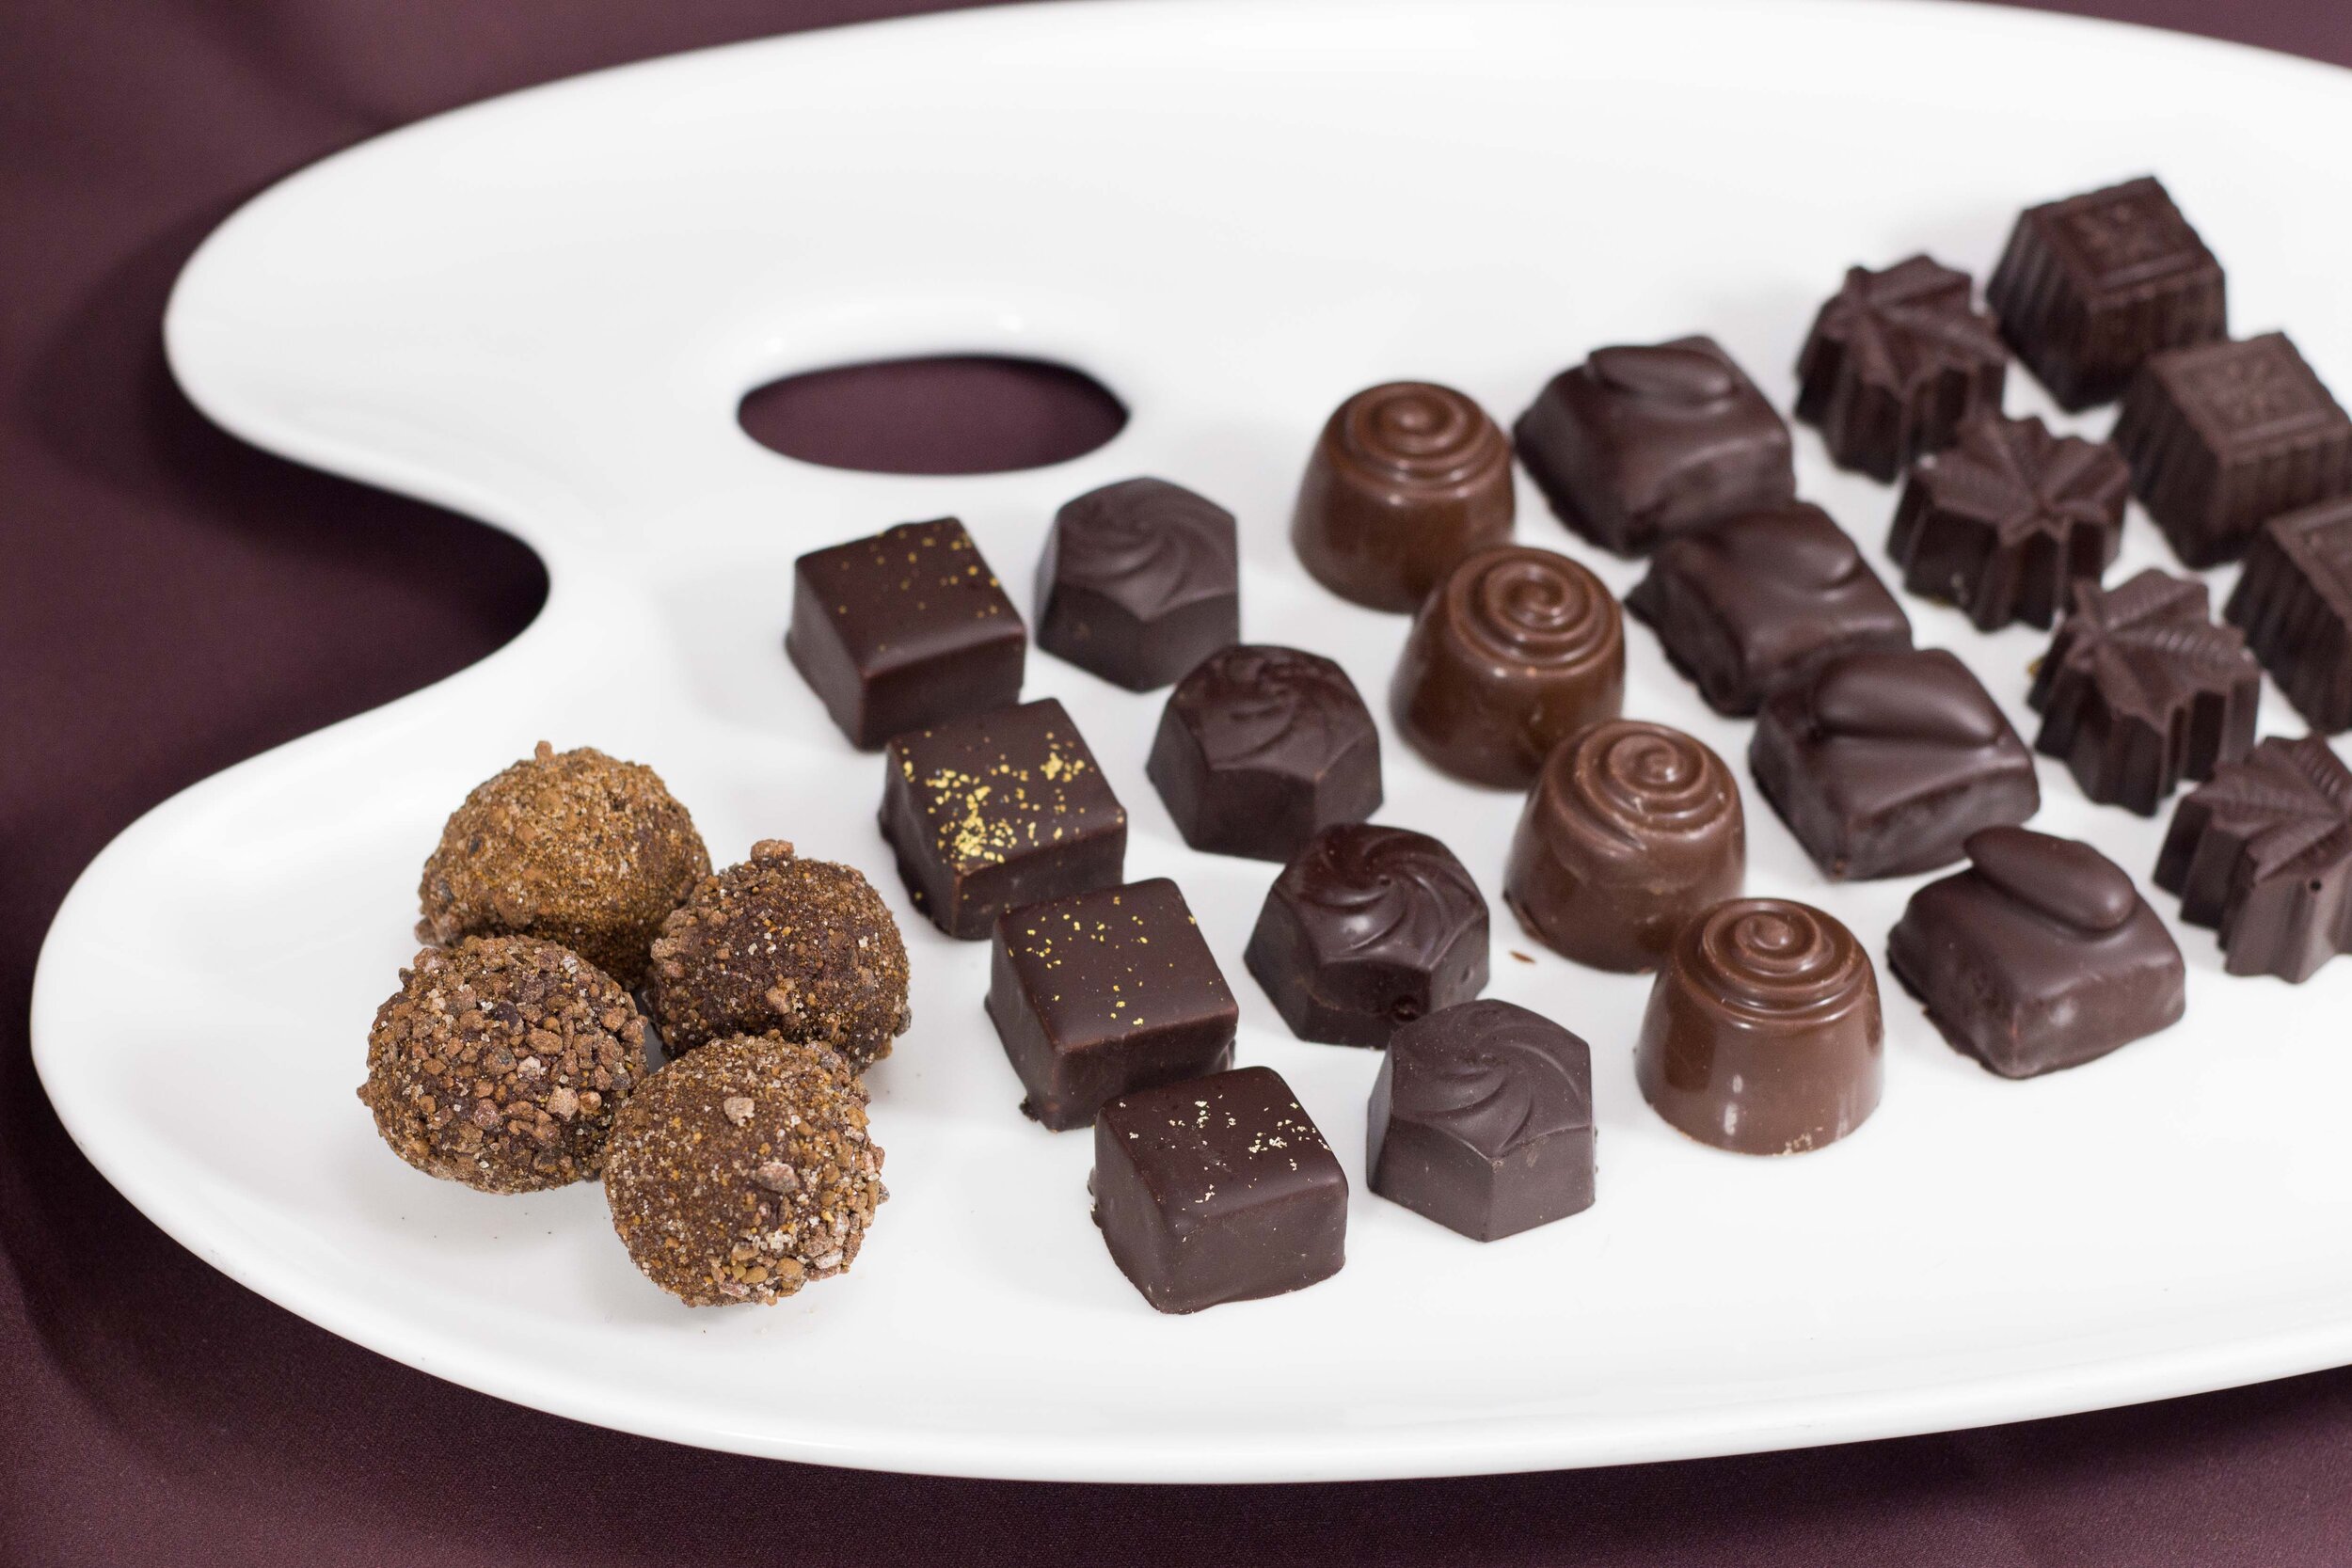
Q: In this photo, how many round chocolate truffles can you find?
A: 4